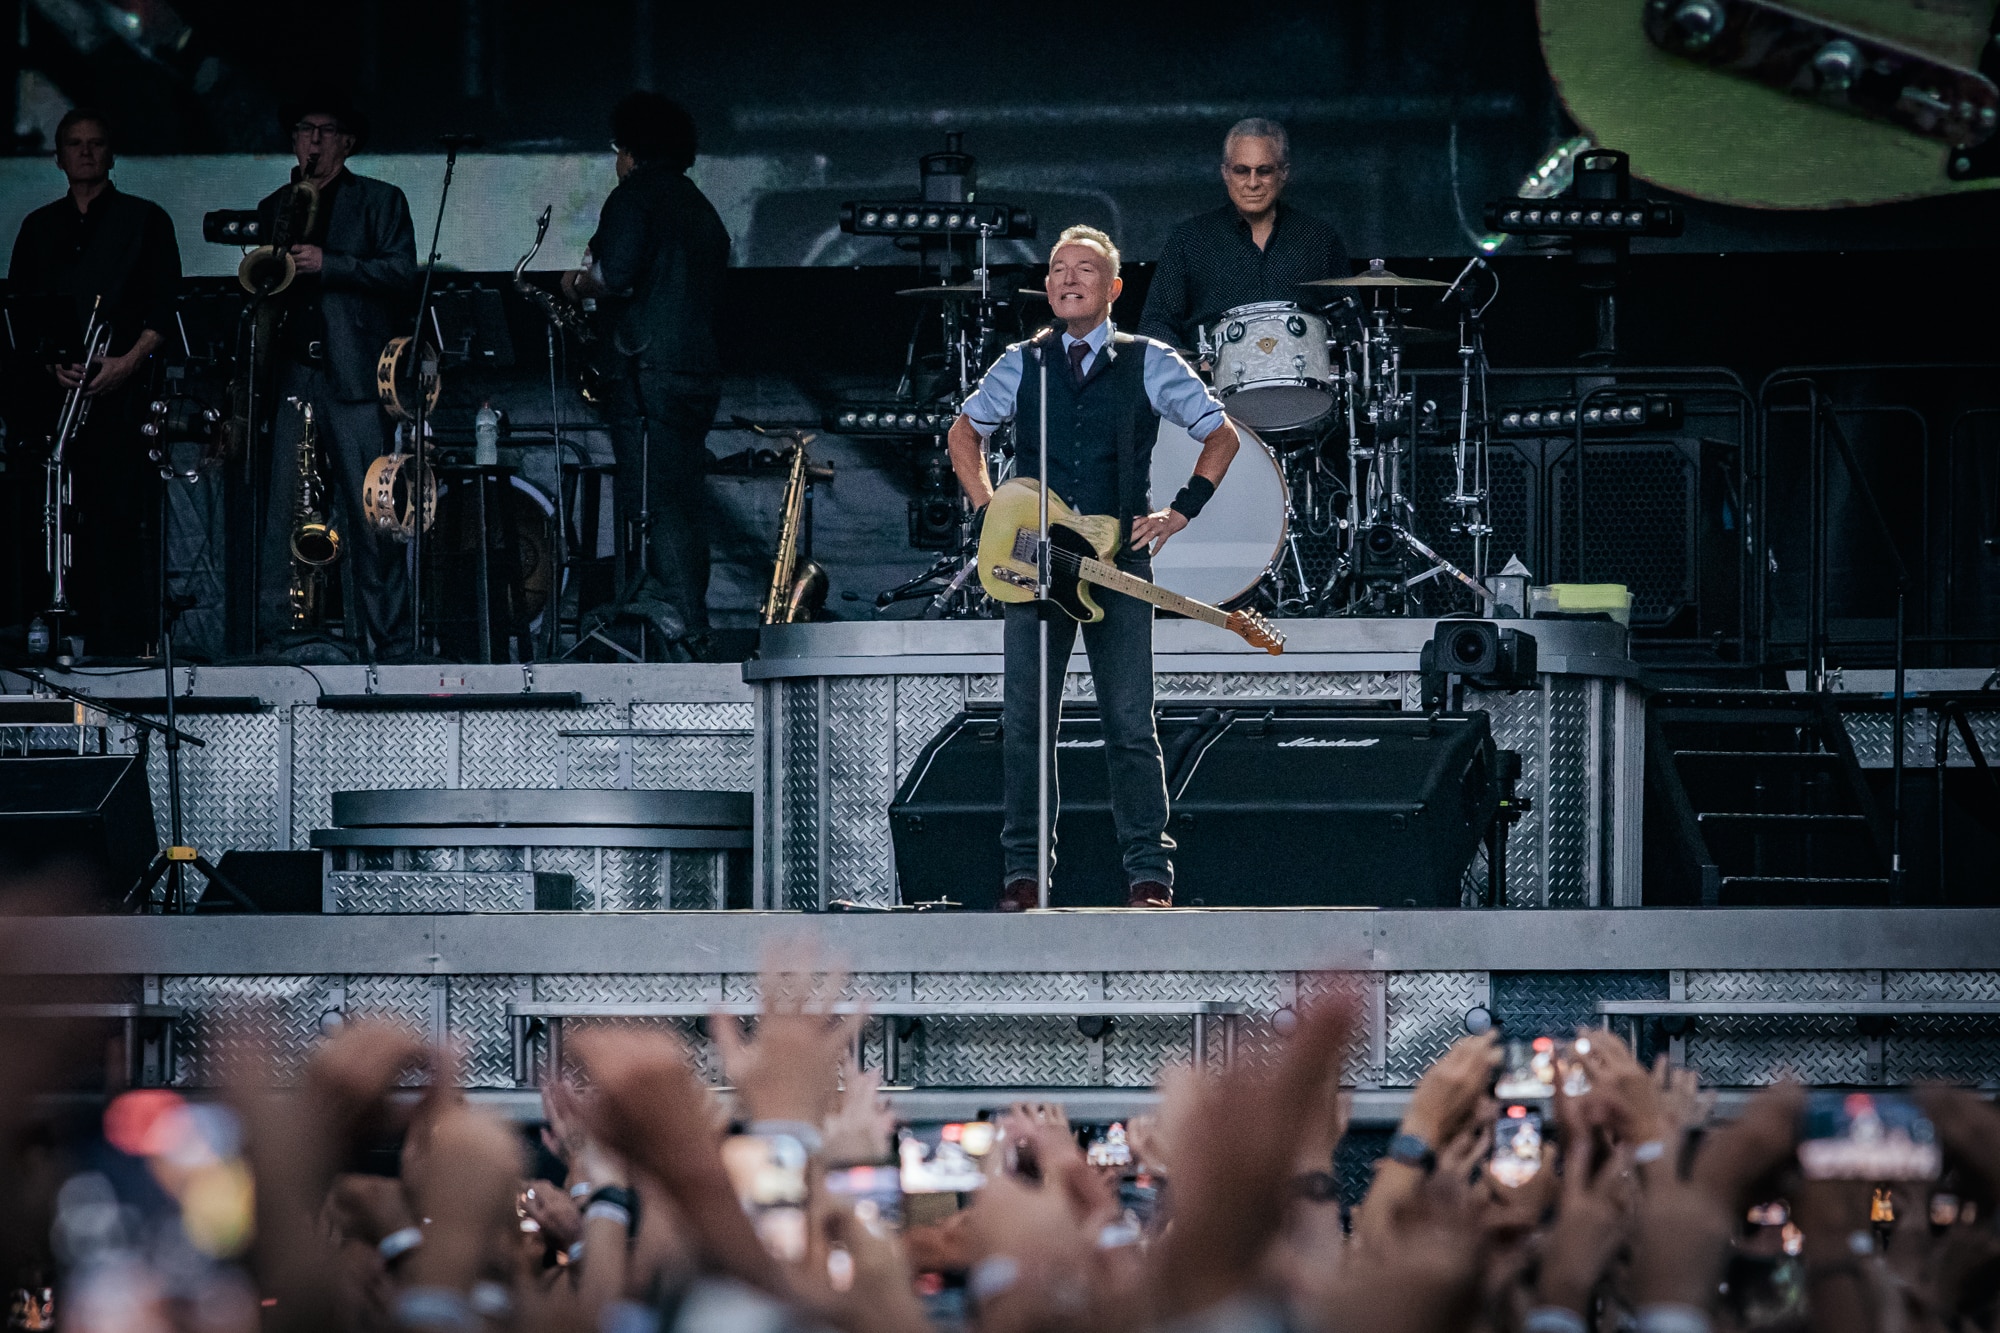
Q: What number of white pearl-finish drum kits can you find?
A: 1